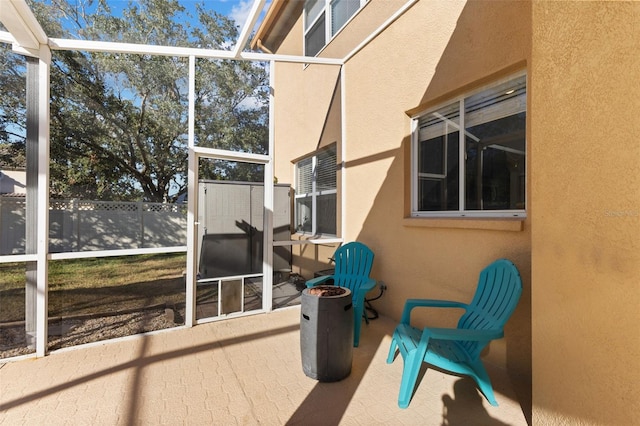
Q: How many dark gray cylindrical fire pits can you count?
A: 1